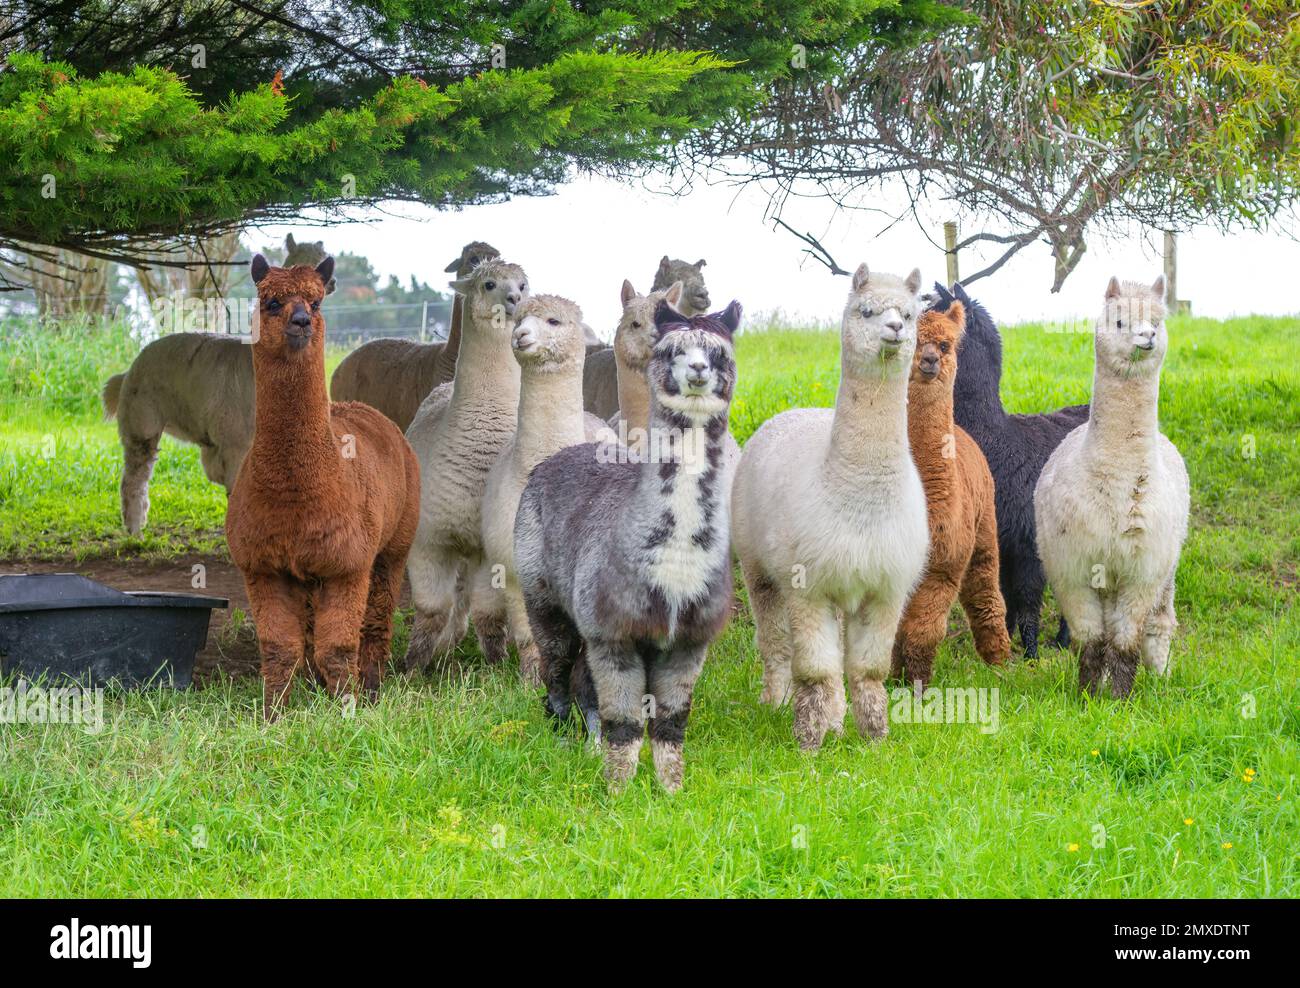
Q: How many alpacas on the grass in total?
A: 12